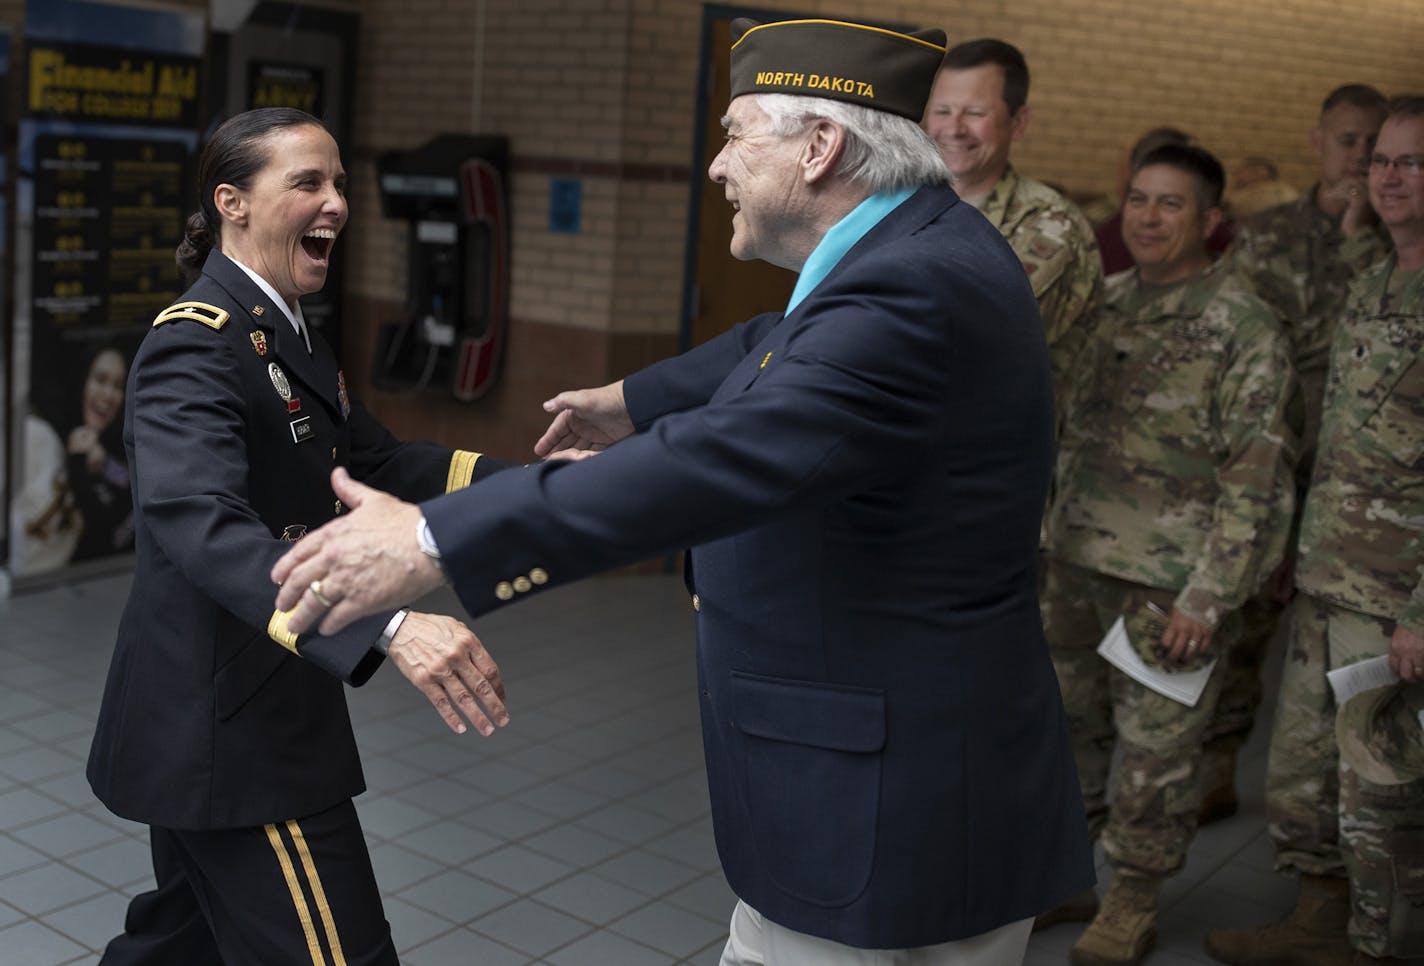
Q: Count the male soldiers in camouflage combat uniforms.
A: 4